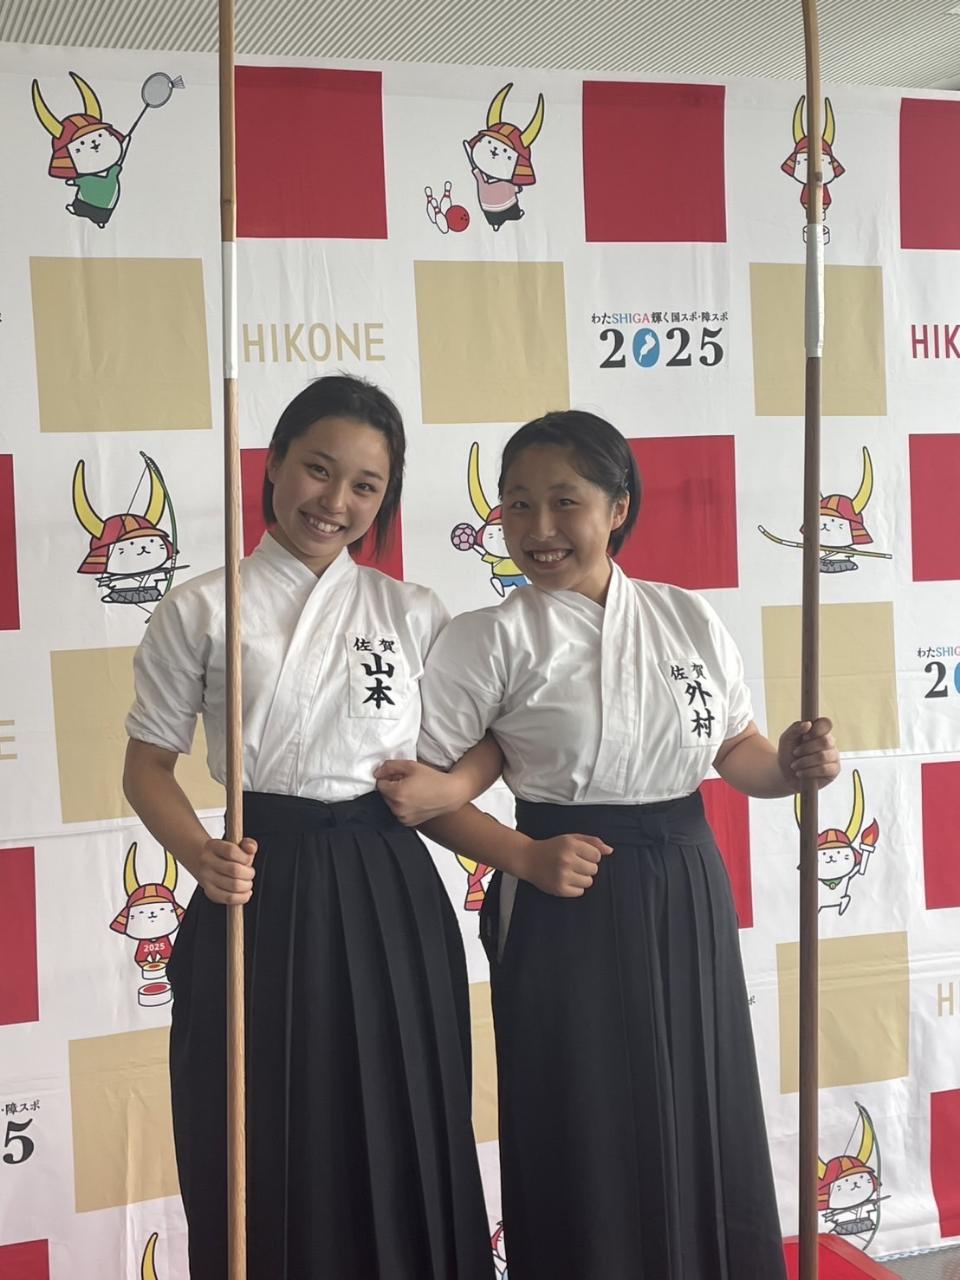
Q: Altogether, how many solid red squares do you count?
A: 12